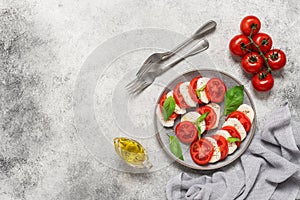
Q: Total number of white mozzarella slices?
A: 10